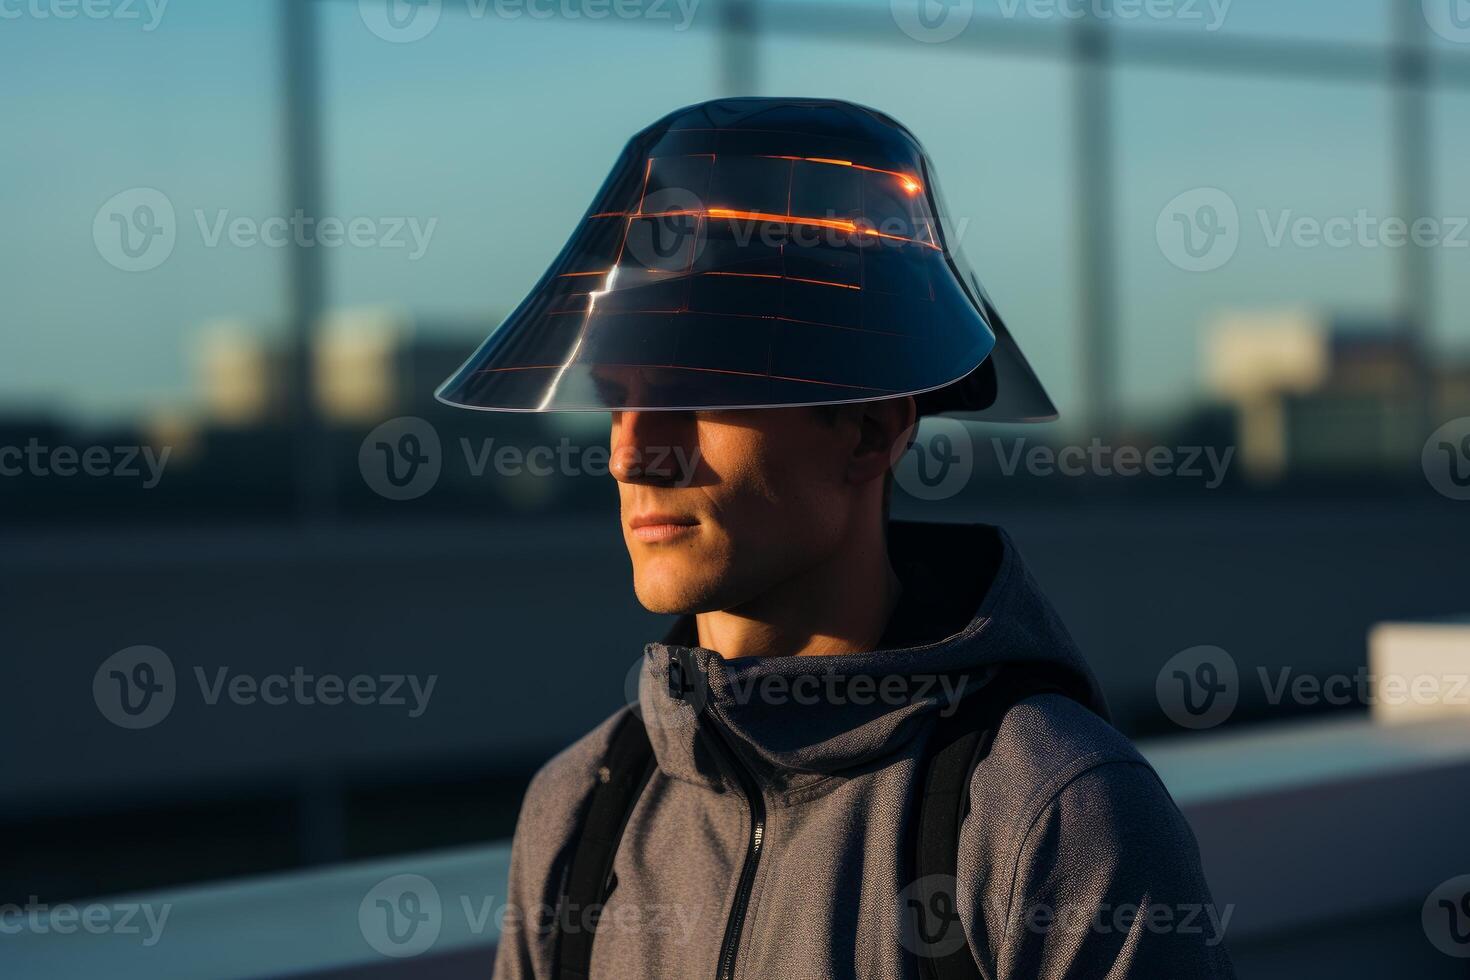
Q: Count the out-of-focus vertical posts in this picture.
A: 4